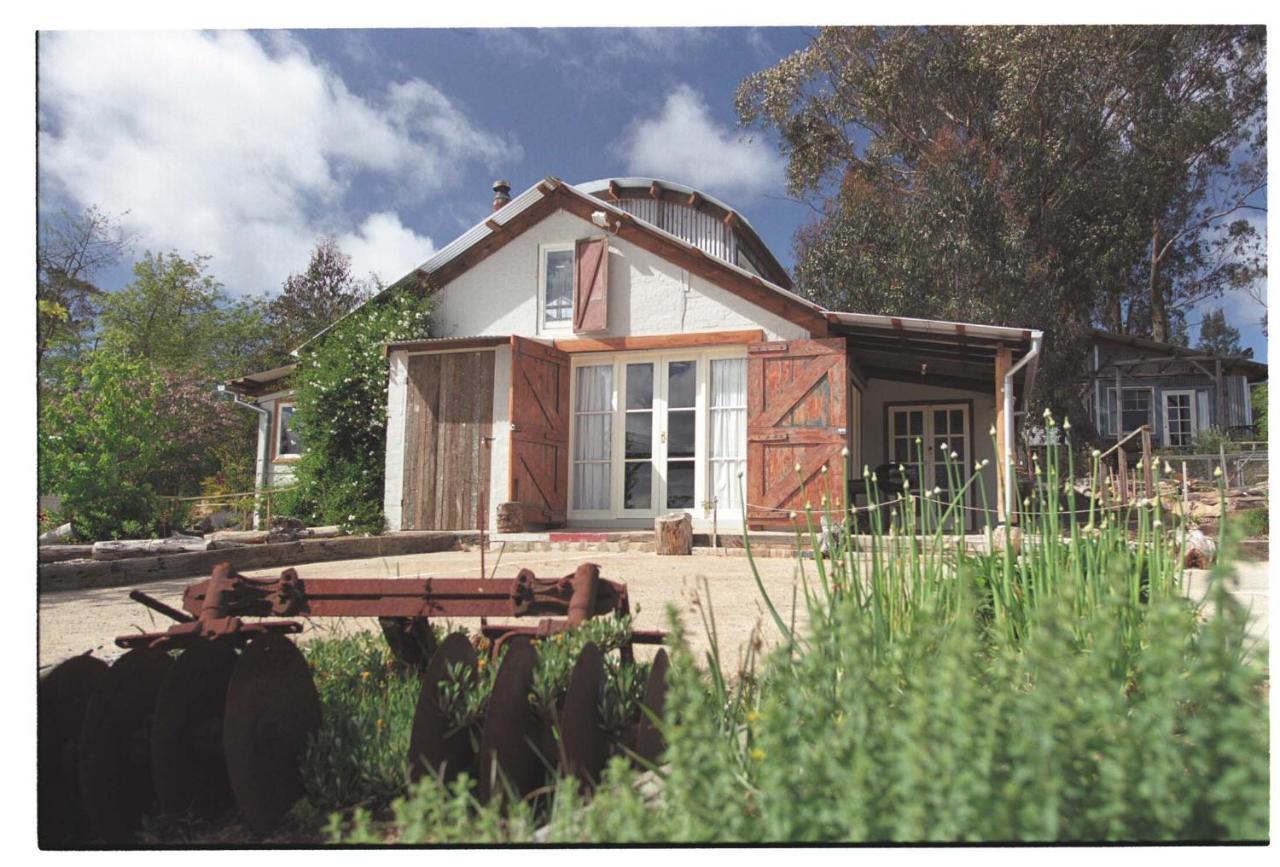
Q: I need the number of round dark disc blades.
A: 8